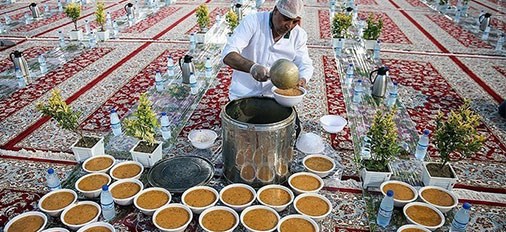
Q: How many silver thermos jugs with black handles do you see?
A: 8